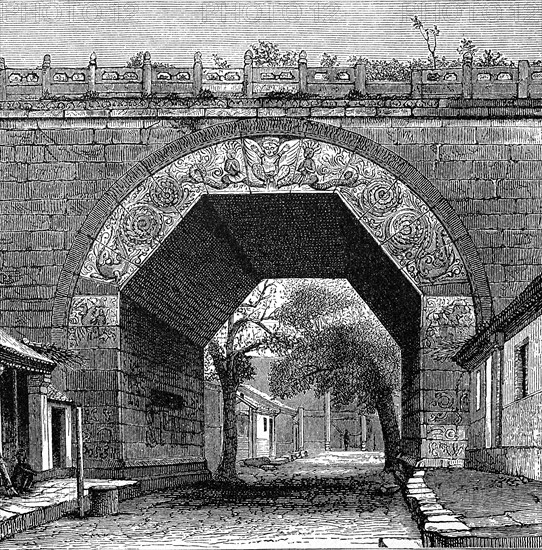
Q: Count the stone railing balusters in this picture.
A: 11